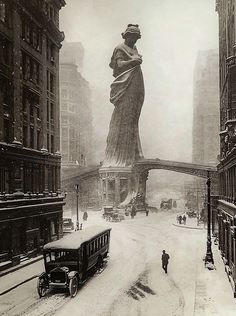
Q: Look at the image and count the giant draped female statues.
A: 1